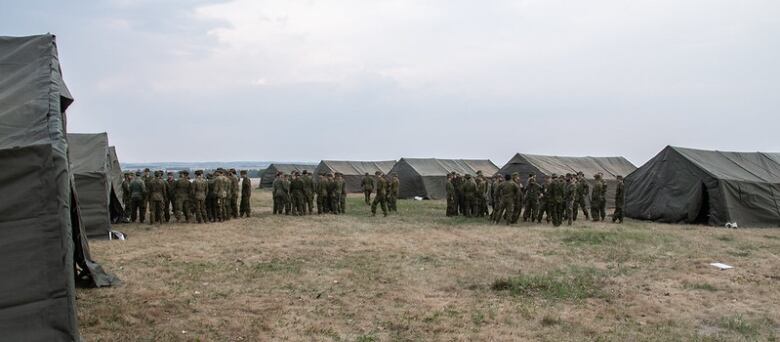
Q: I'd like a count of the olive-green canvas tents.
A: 8